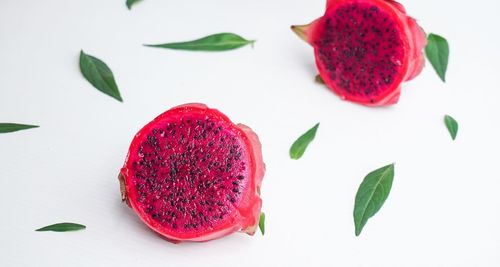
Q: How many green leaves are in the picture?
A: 10